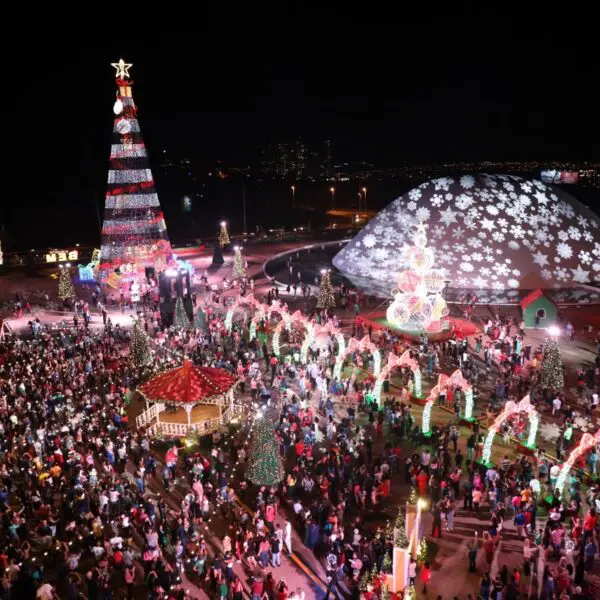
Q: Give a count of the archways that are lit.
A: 9